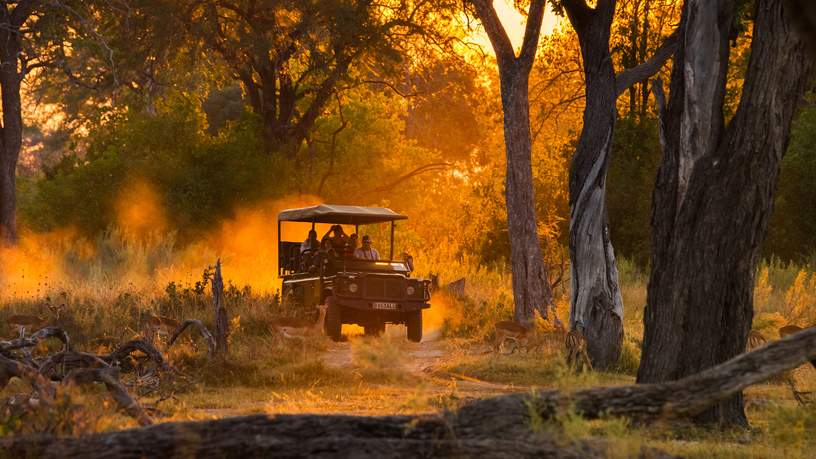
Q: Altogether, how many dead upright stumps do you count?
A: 1